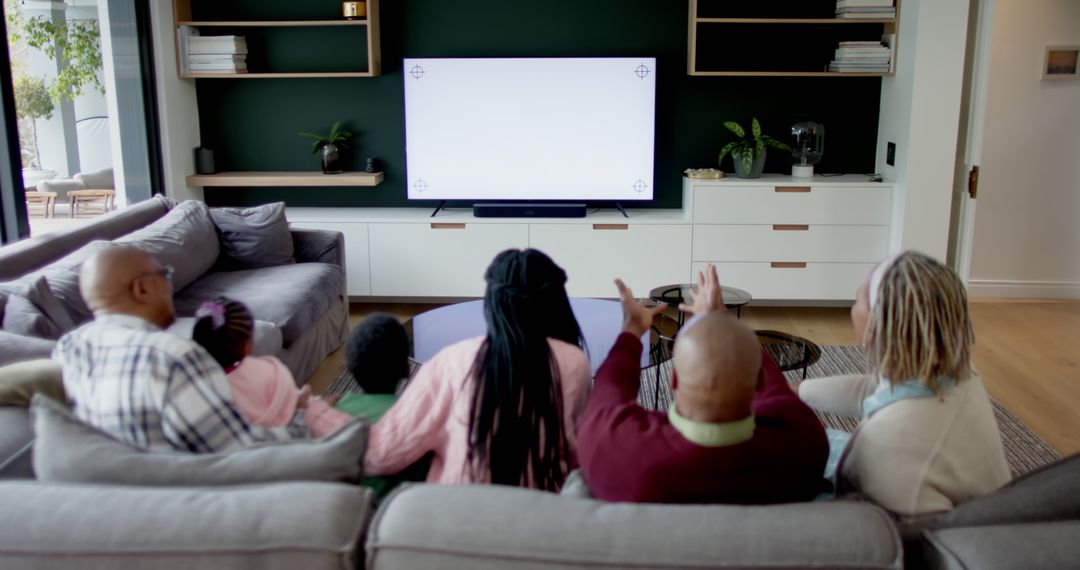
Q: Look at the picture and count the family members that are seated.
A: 6